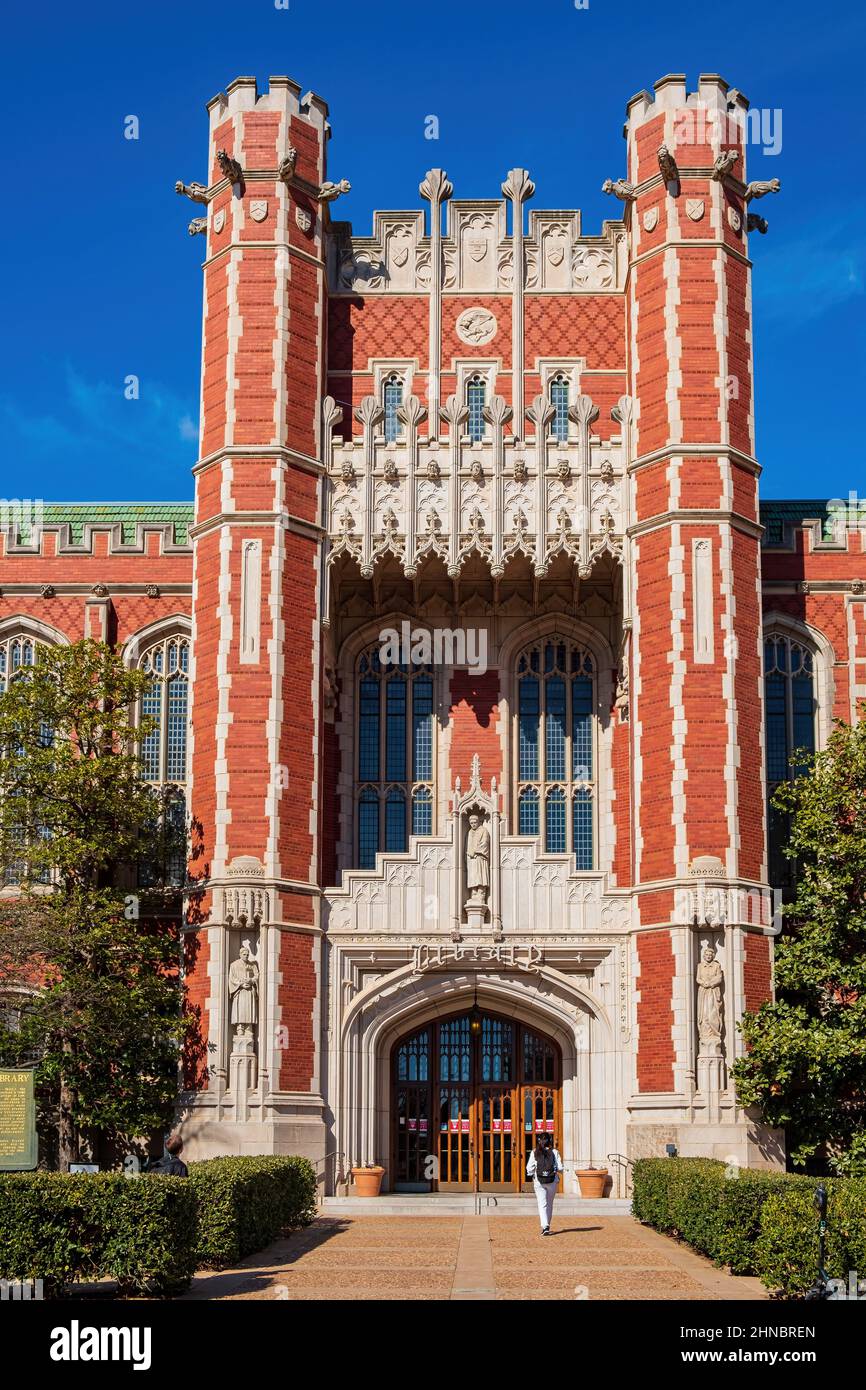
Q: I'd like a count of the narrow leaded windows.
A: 3